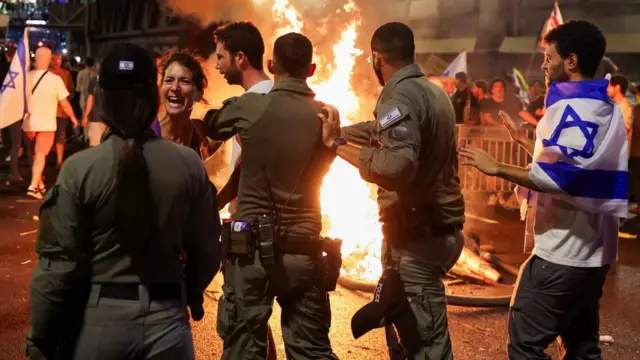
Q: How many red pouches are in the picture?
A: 0